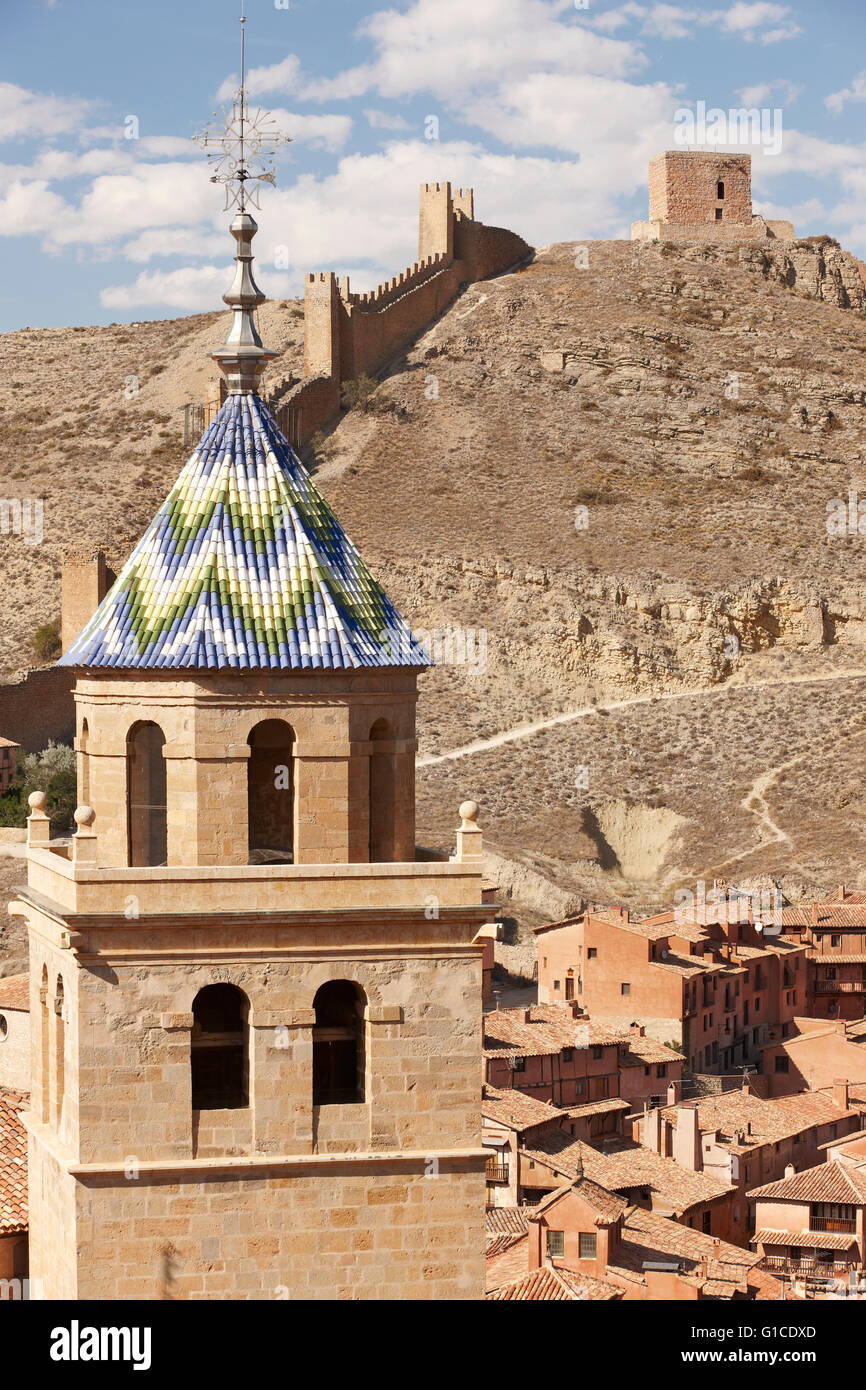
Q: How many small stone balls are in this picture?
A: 3